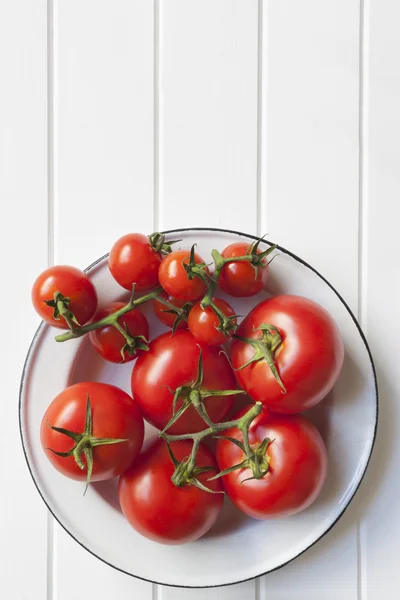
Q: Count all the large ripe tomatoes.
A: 5